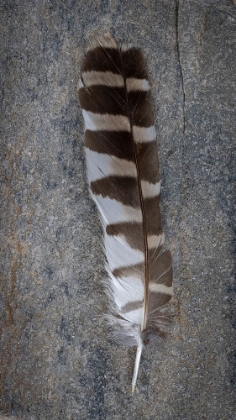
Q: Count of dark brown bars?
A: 7